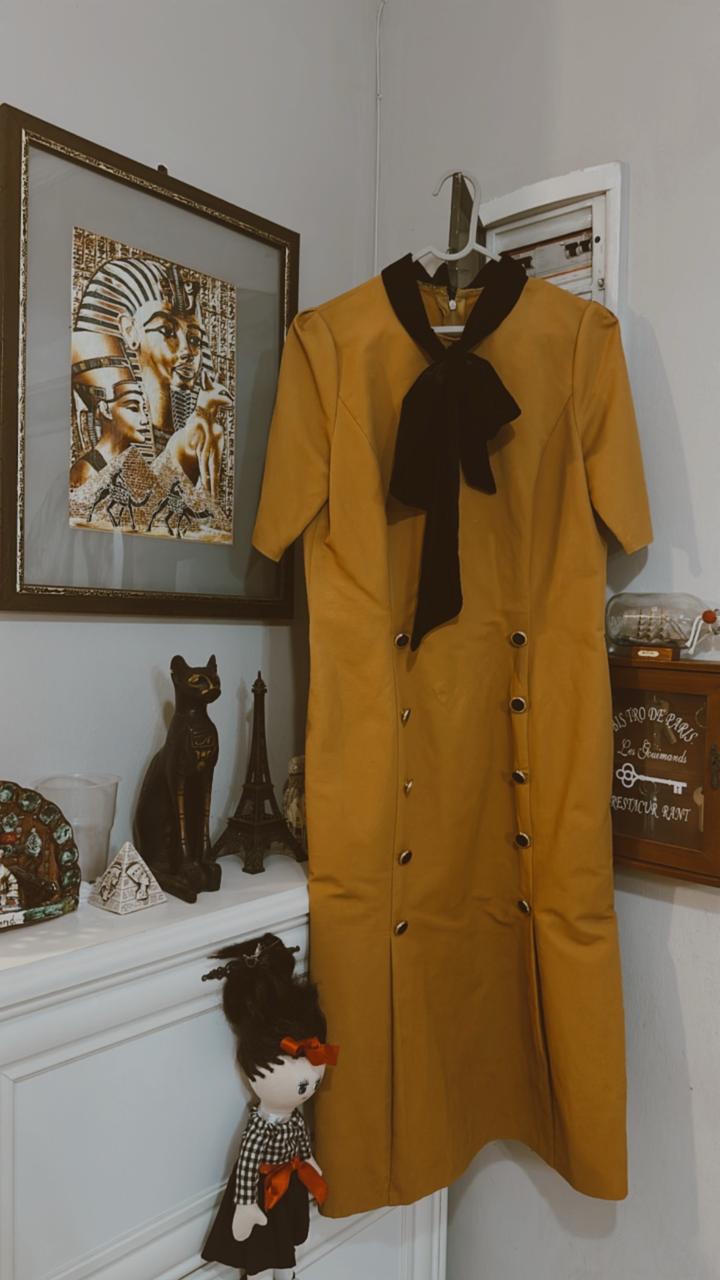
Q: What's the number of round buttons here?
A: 10